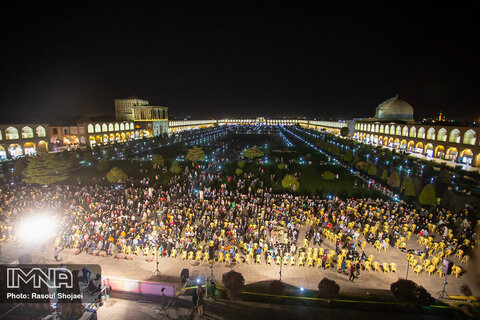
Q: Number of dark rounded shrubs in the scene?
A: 3